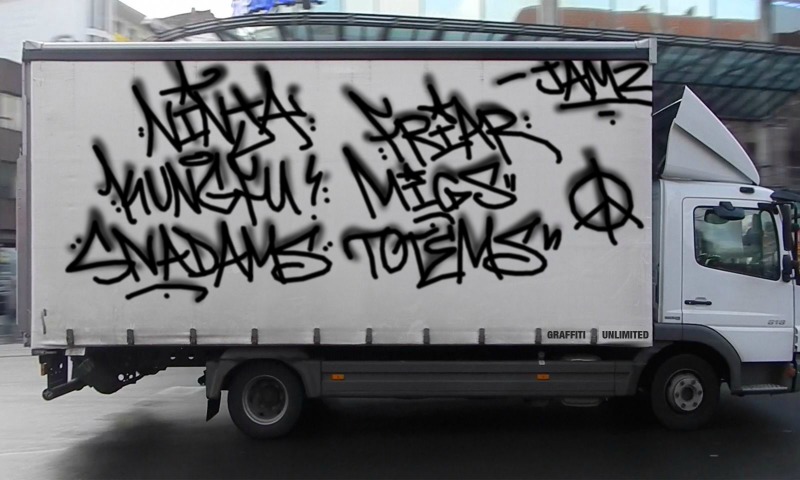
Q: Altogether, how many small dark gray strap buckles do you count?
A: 10